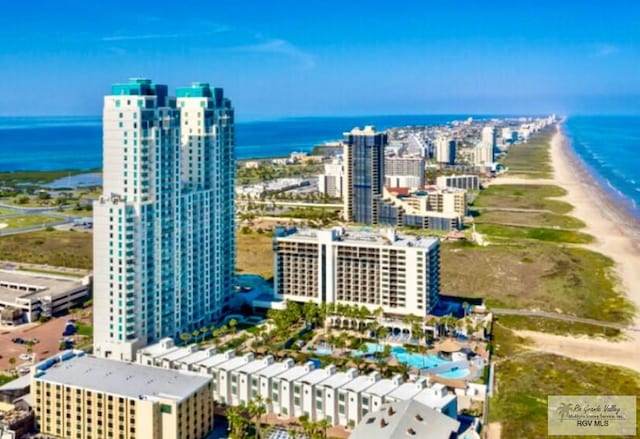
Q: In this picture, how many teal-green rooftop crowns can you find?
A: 2